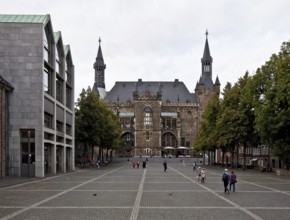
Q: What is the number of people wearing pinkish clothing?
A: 2